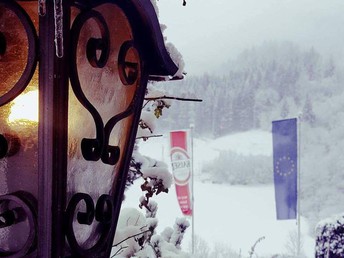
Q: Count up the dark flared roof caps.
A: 1